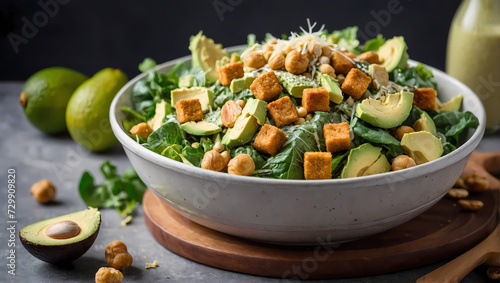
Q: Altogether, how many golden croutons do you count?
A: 11